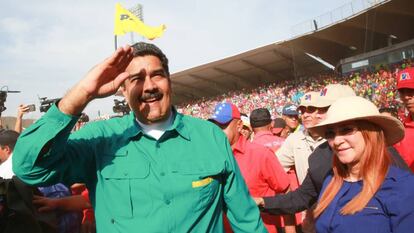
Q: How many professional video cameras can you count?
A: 3